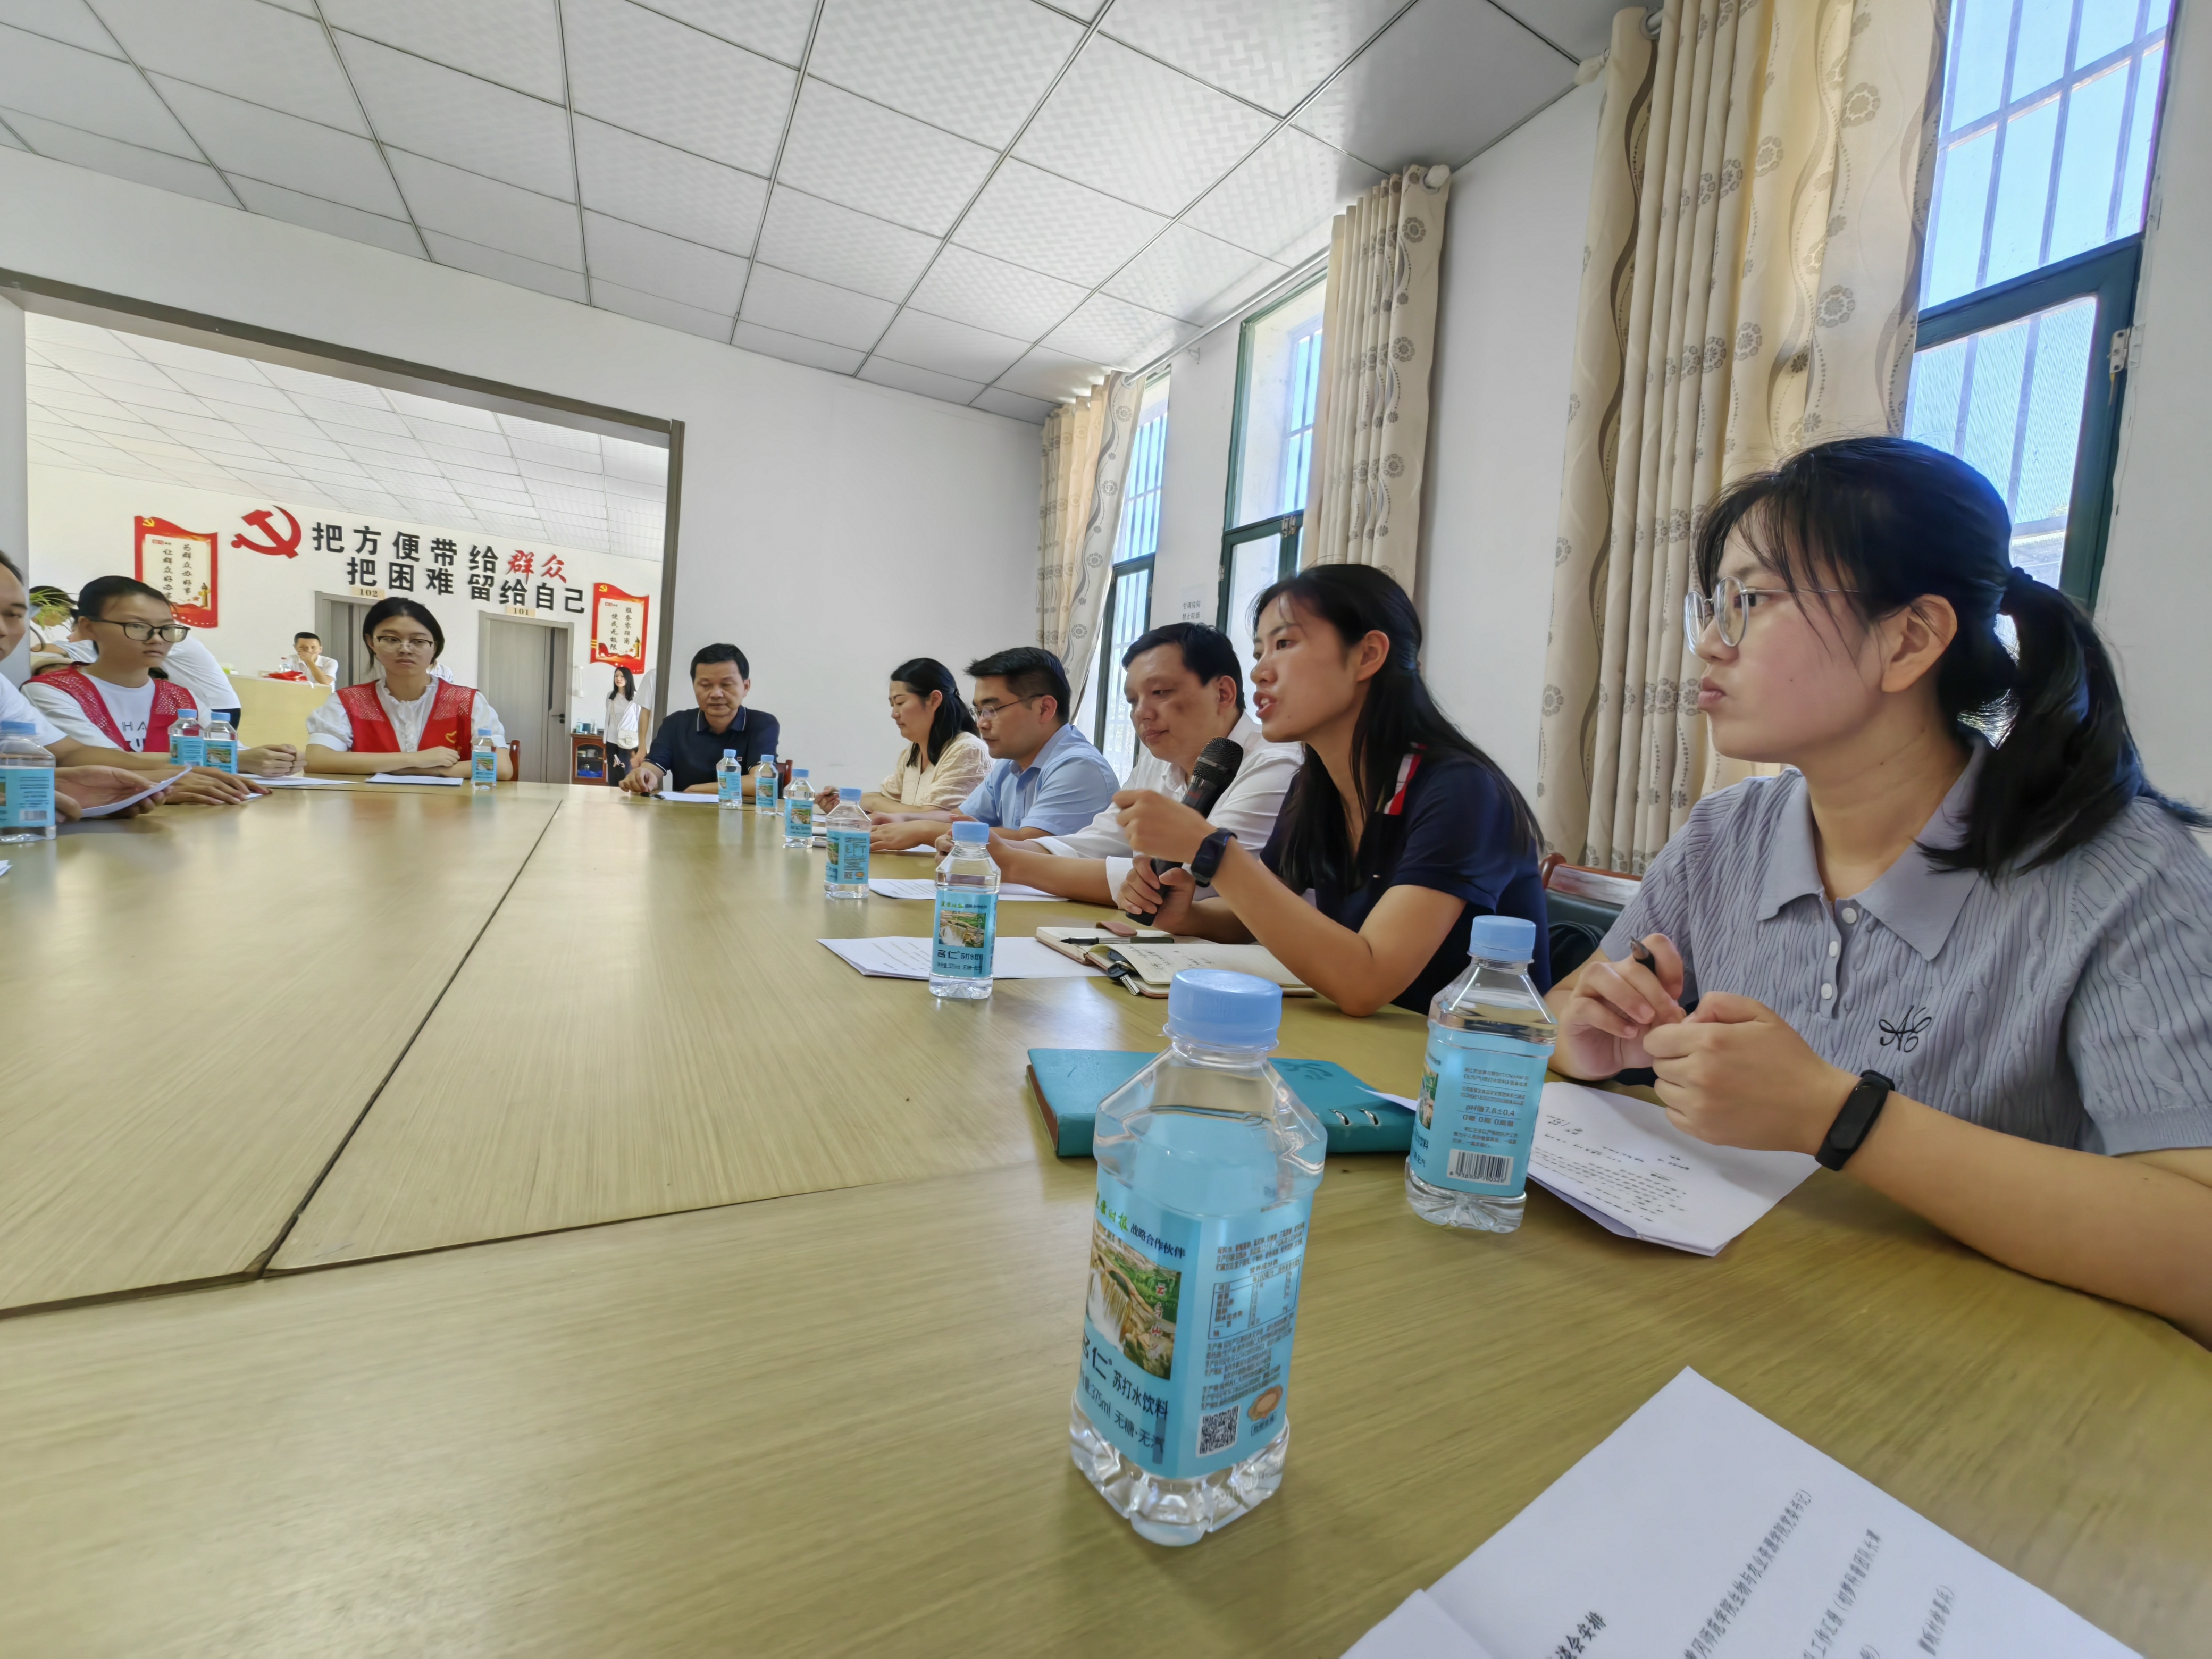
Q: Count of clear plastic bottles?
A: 11